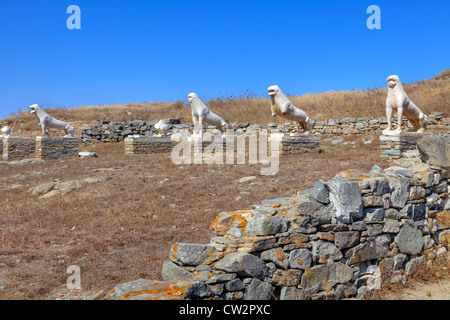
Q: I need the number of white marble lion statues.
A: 4